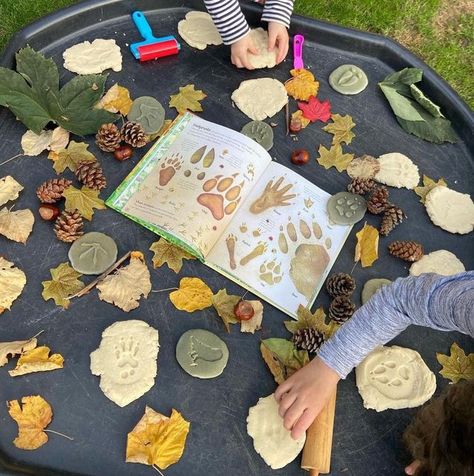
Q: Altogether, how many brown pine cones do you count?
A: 12